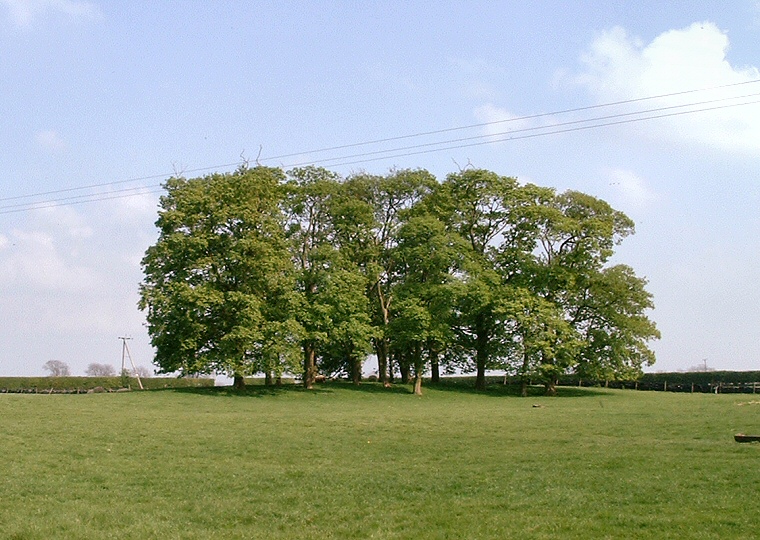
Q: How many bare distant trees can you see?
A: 3